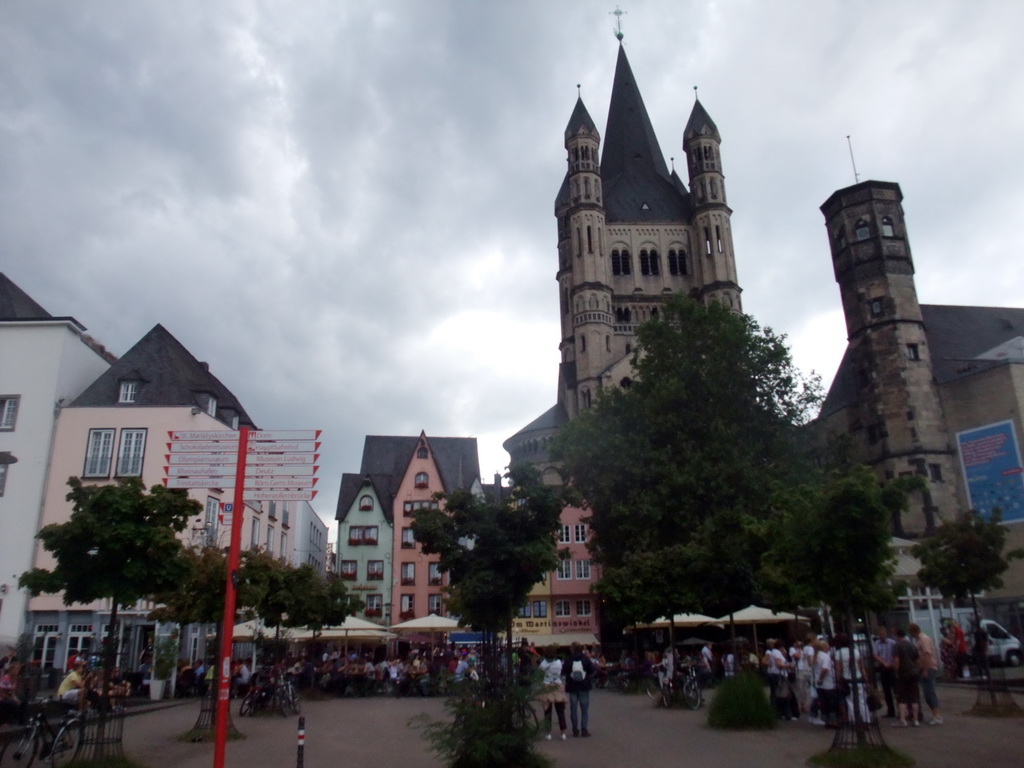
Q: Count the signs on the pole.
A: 13